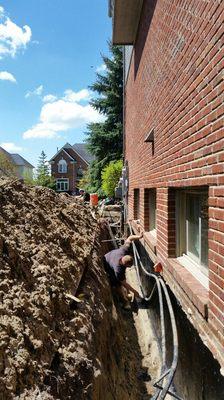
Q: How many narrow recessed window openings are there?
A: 3